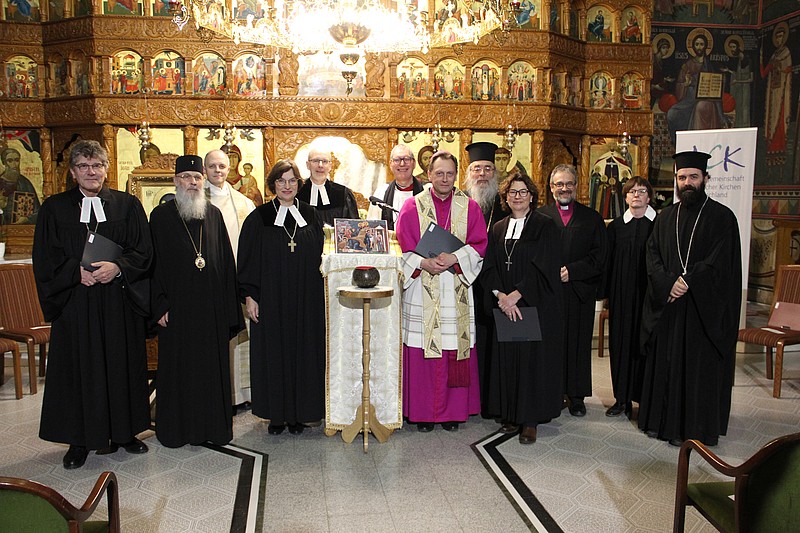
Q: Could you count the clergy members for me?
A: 12